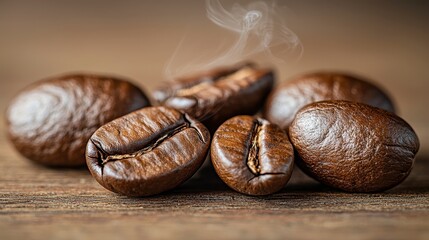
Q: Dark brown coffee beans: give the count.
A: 6